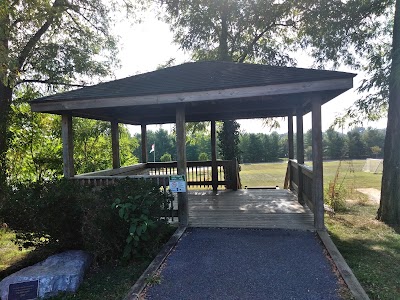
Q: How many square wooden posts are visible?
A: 8